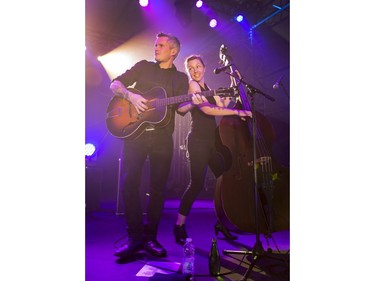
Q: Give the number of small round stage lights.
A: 5